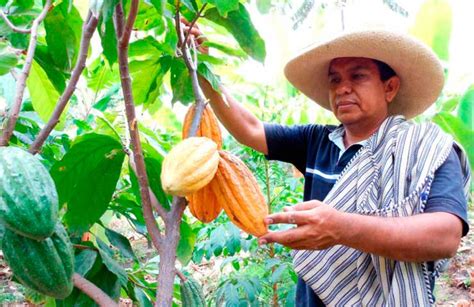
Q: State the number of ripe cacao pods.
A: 4